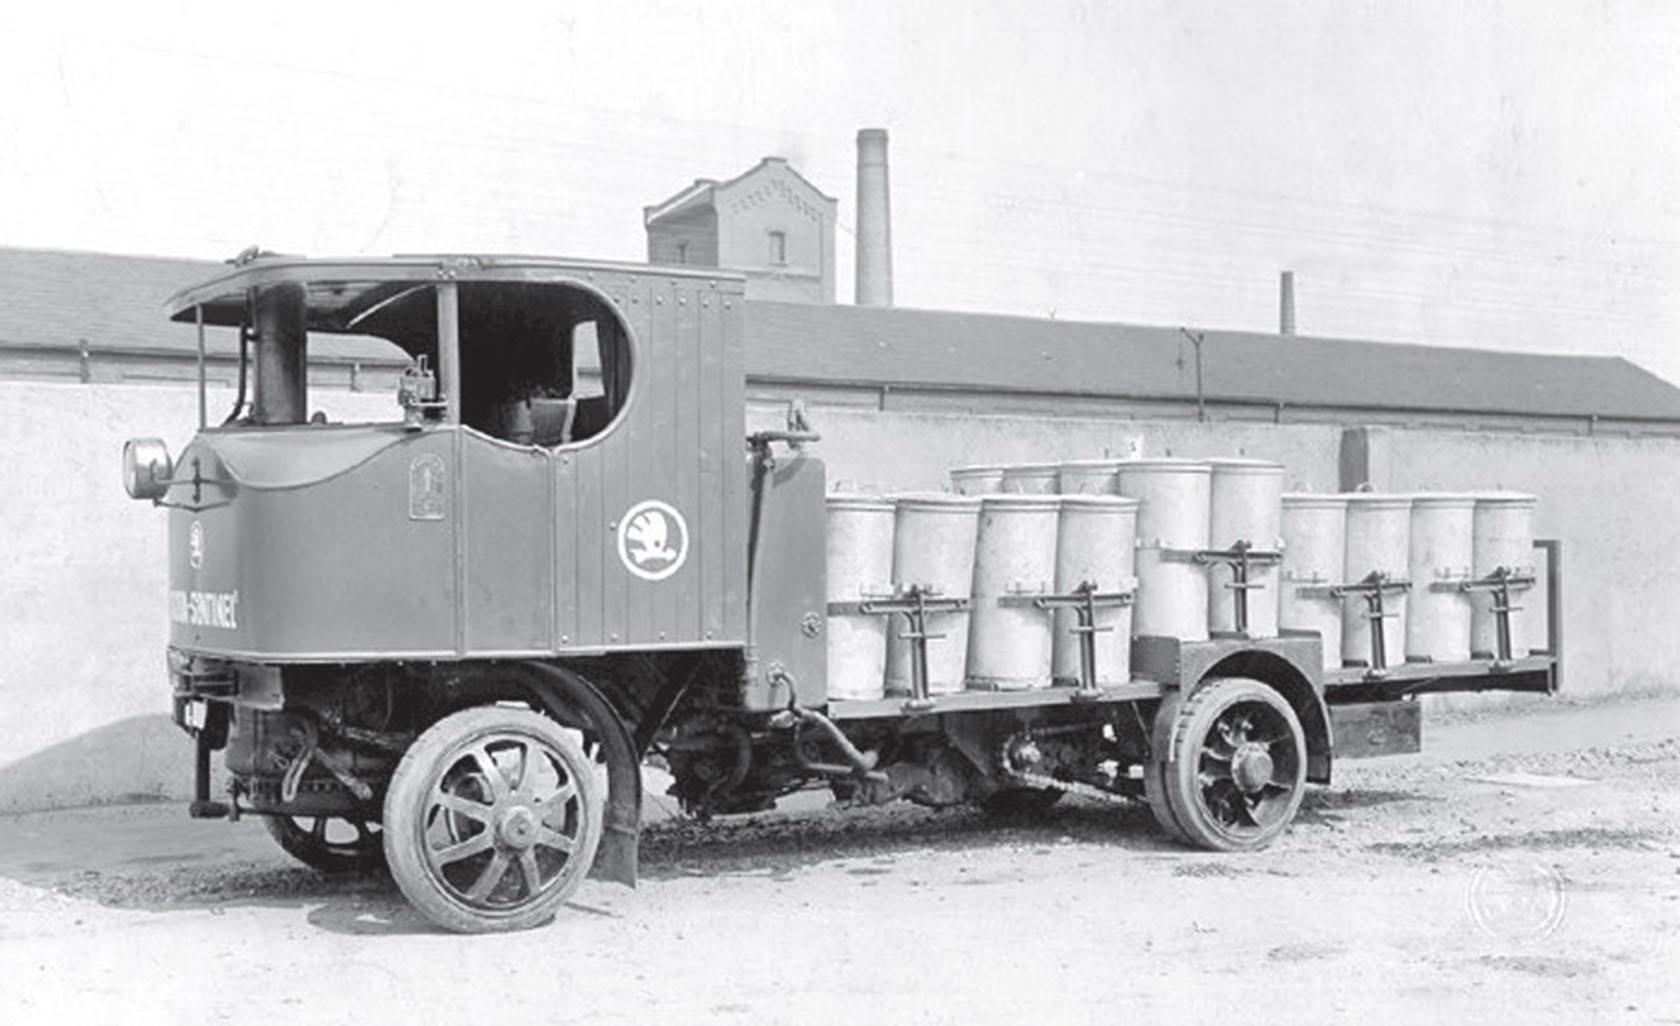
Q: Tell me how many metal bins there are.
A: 13